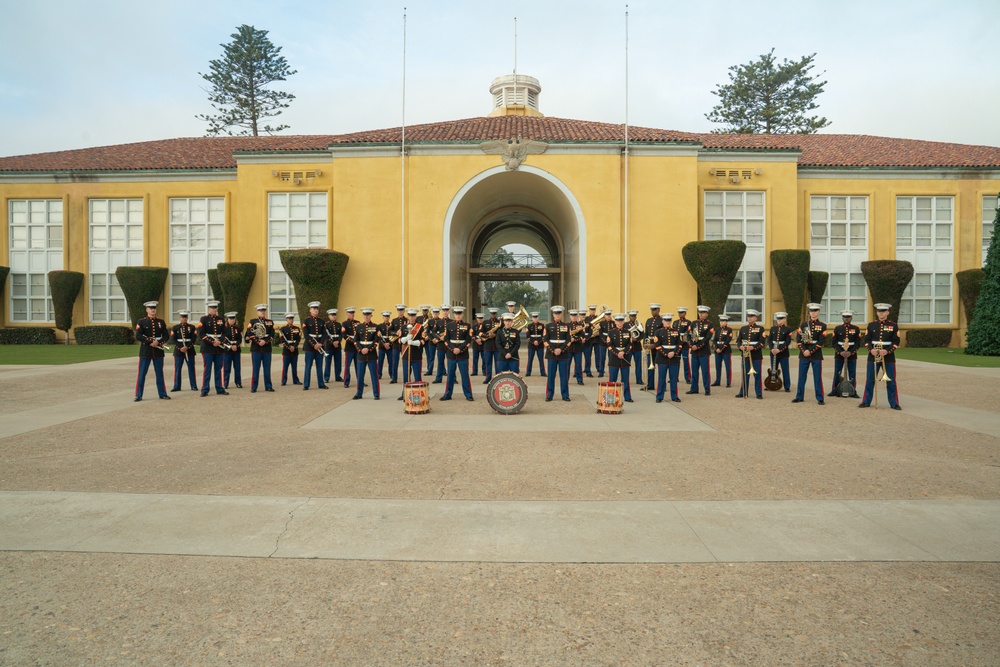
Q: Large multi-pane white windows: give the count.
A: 8